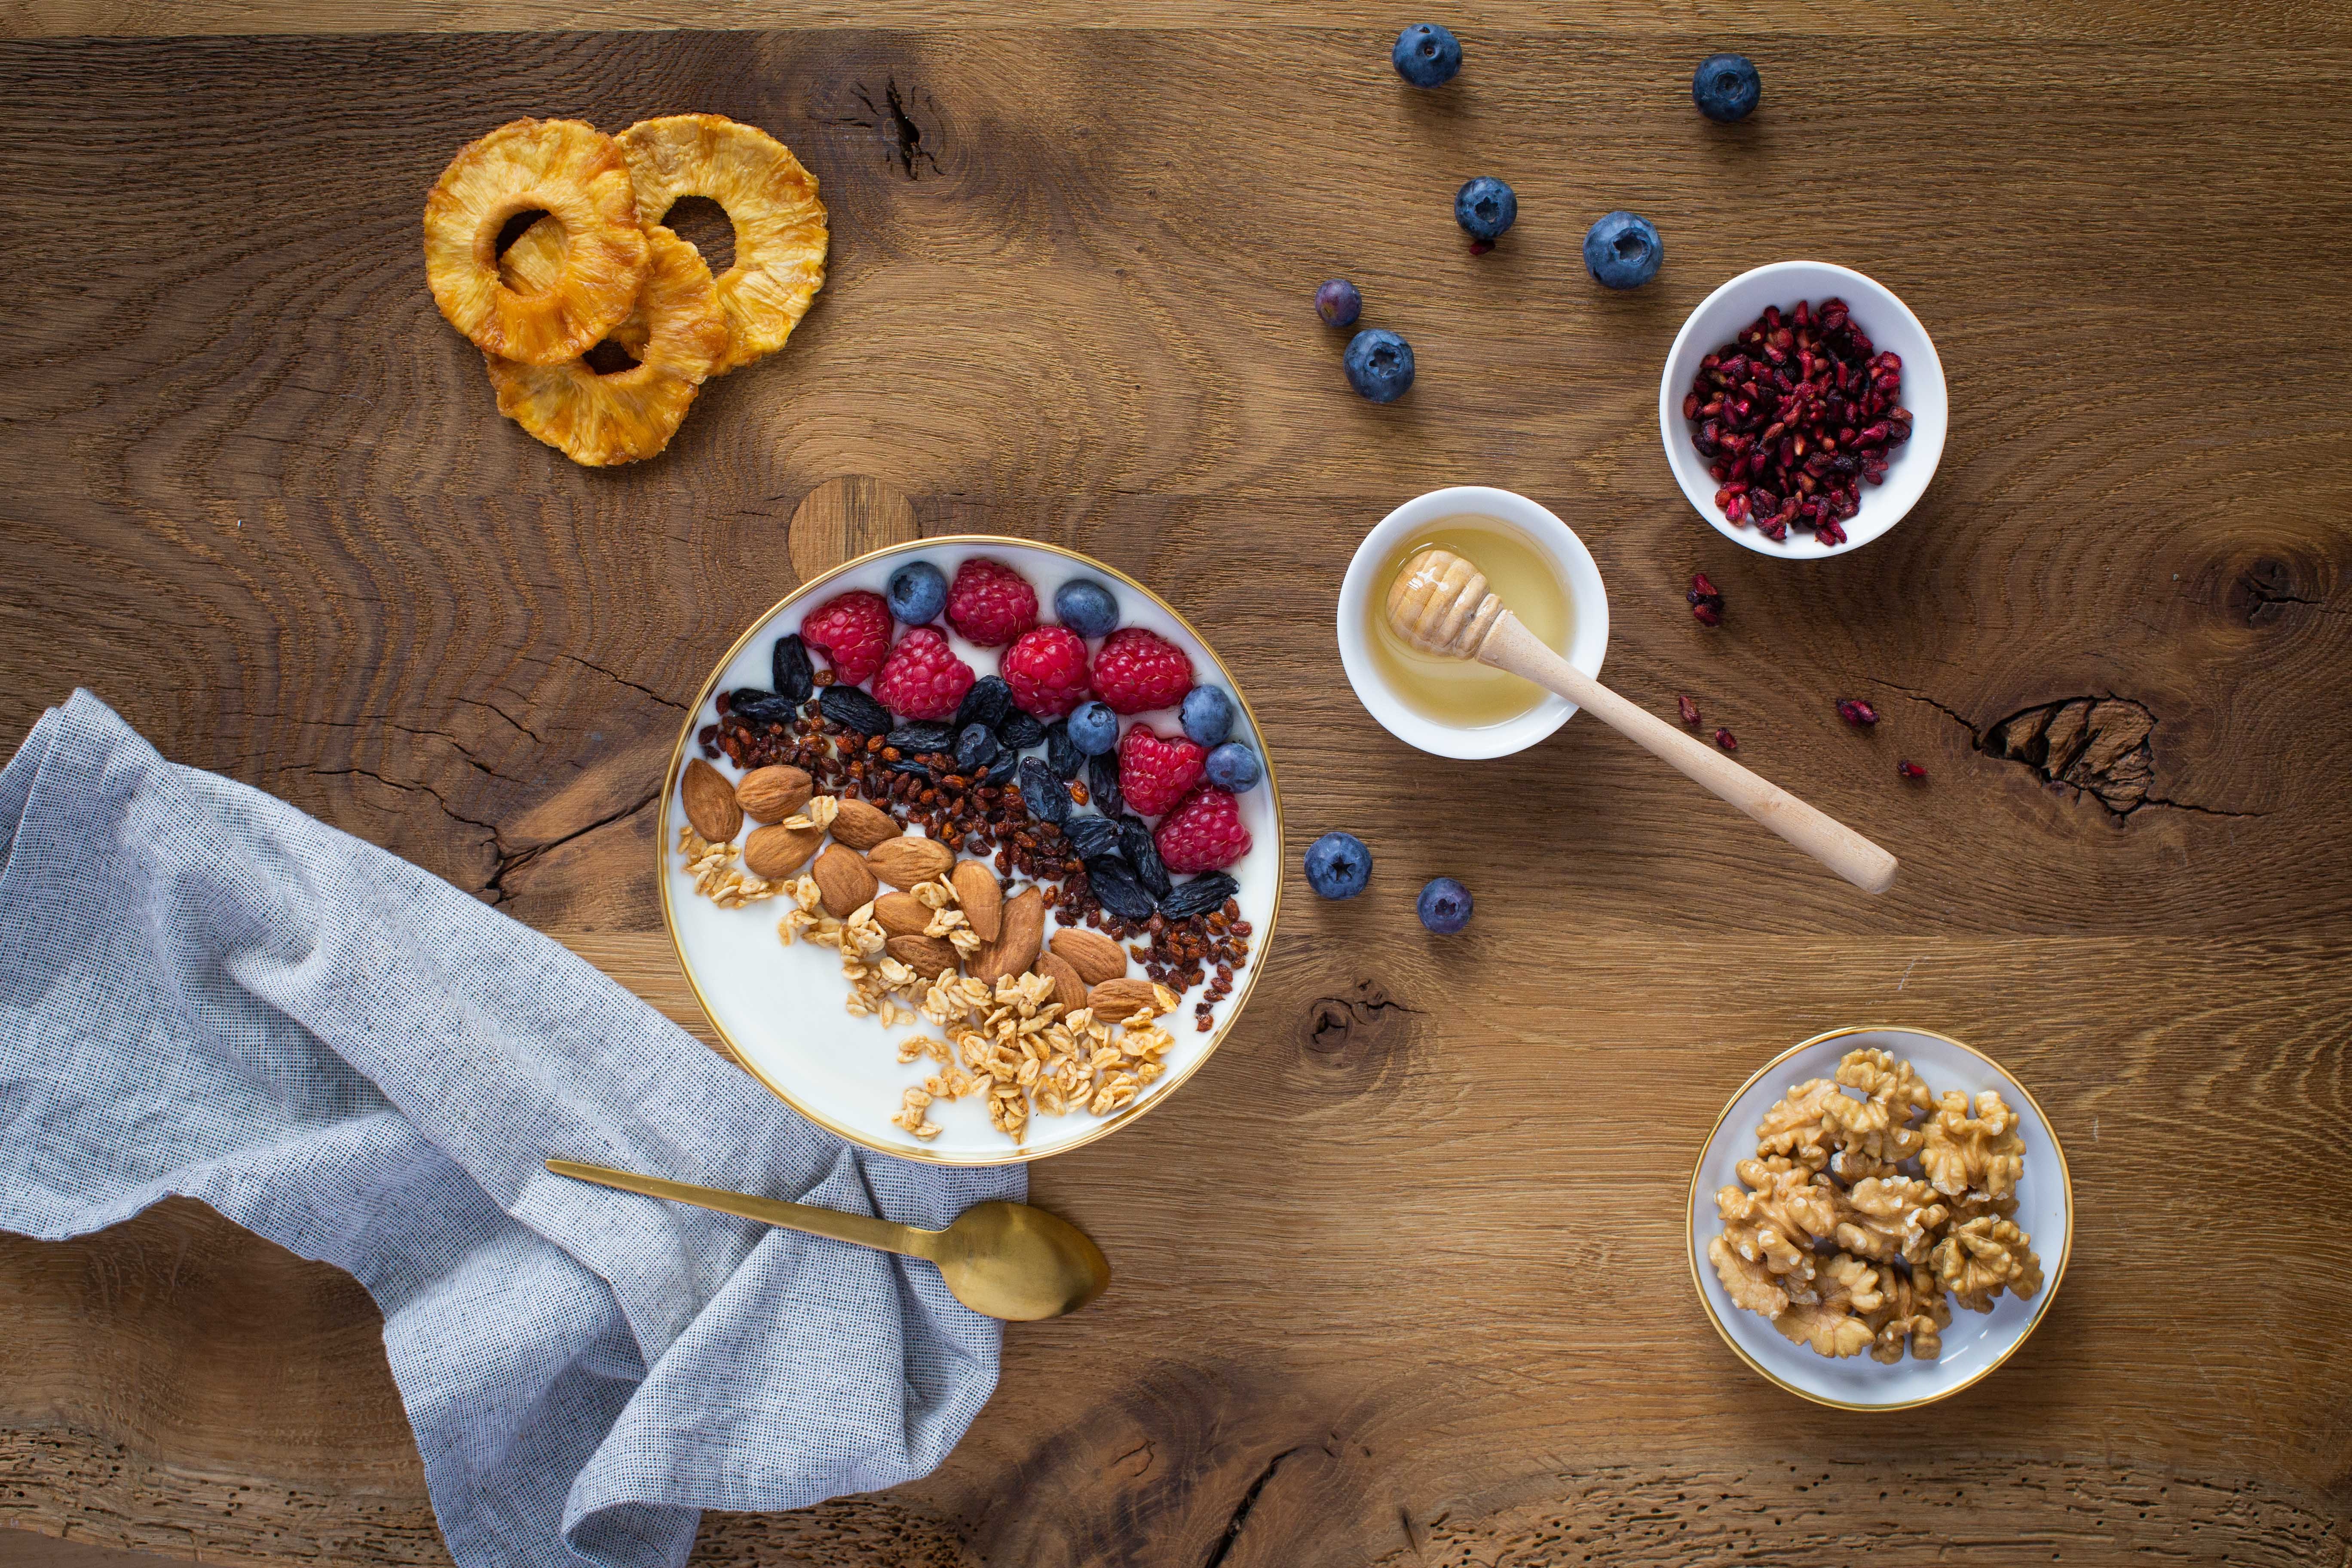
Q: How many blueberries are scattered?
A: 8